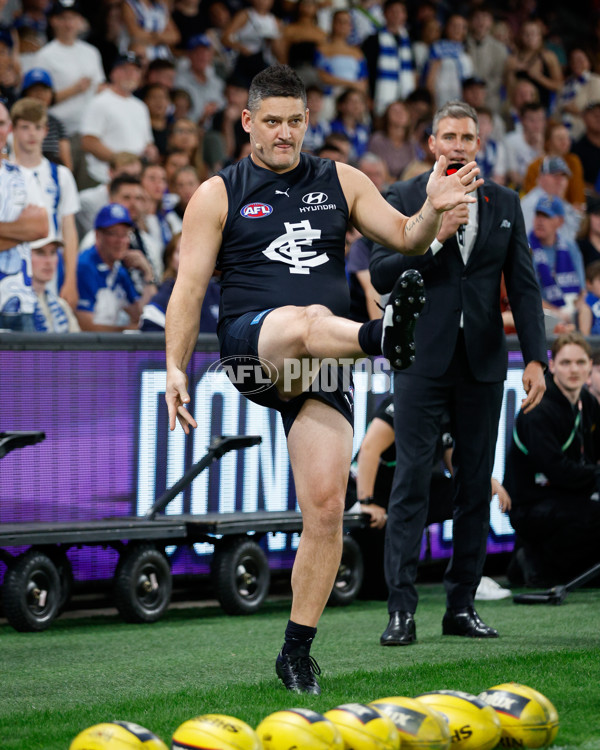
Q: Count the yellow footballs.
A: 7